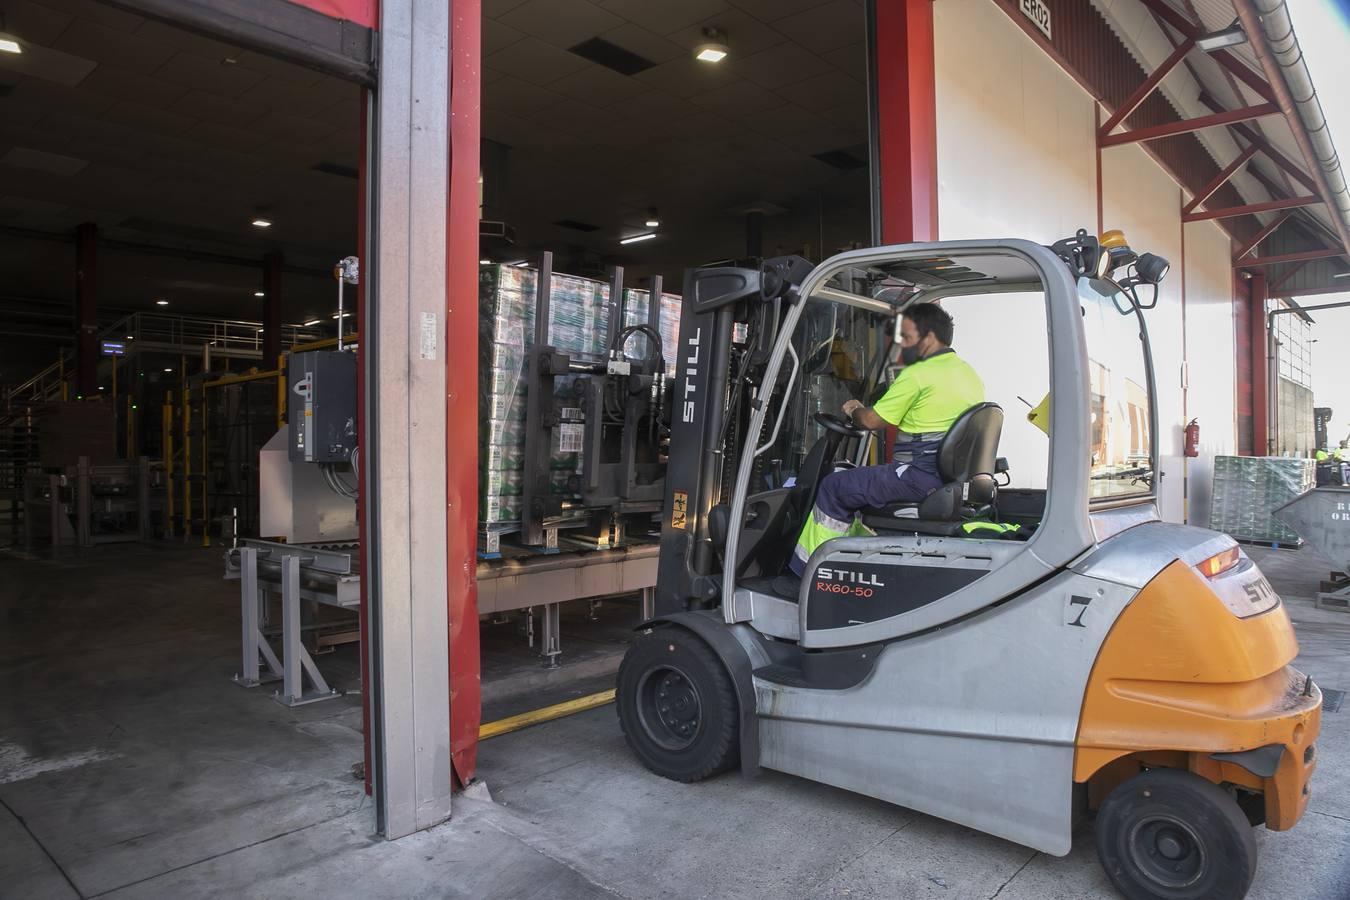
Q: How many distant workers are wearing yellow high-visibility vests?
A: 2